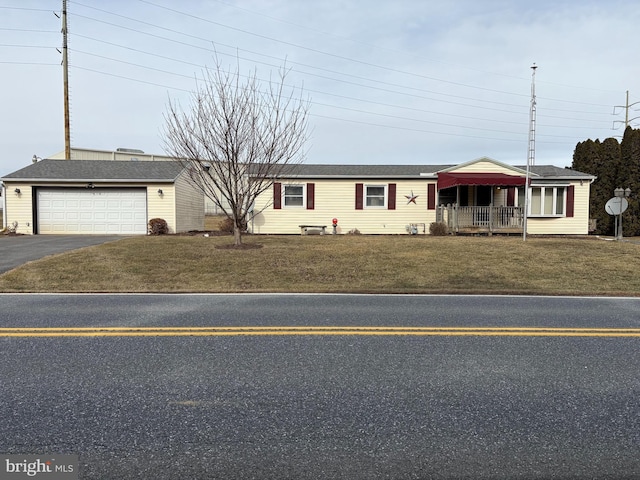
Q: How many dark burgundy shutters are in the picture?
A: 7